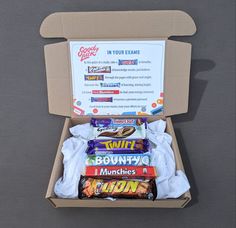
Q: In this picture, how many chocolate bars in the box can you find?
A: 6